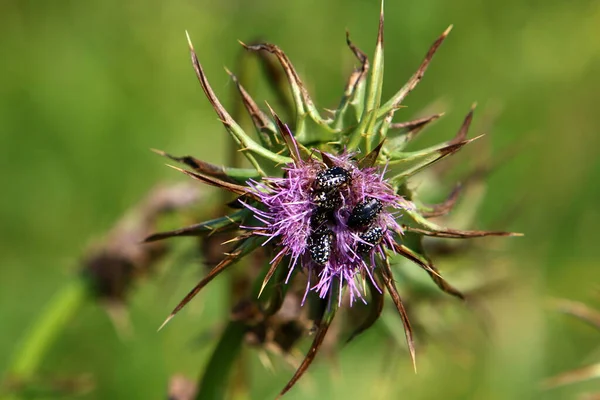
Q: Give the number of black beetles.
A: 5